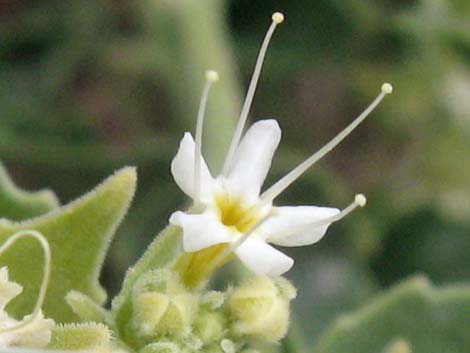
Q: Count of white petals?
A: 5